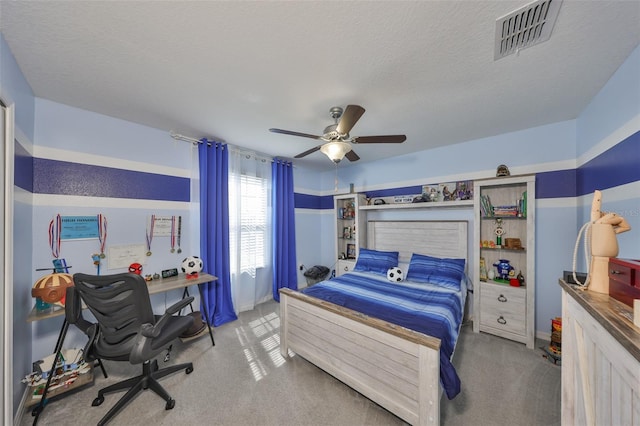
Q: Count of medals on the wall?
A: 5